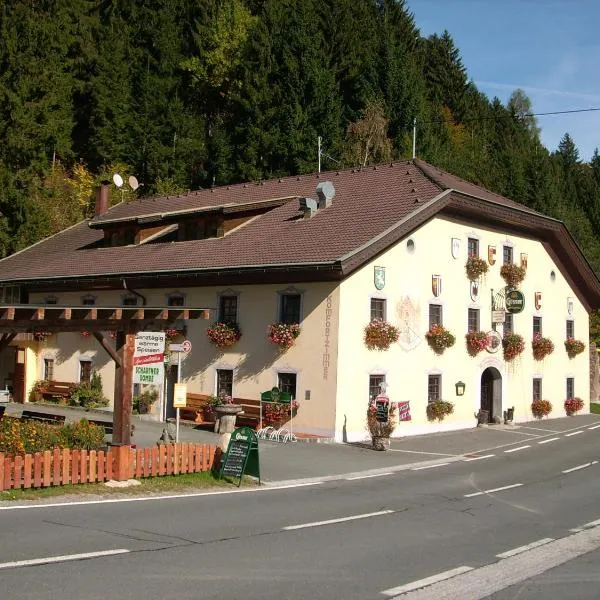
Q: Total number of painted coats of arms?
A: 8